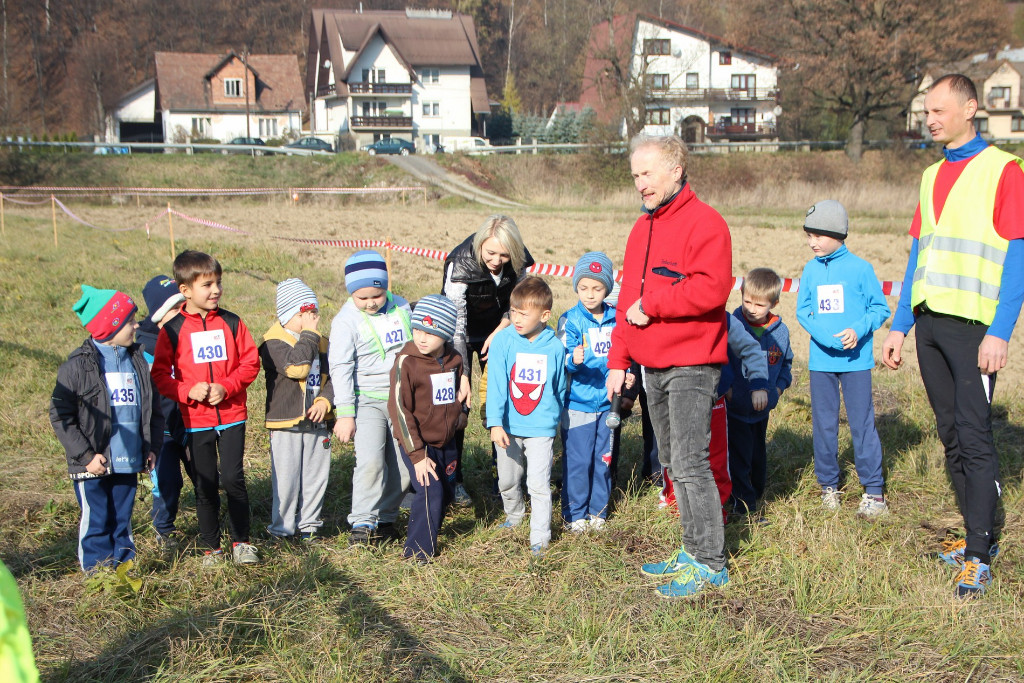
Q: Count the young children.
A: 11